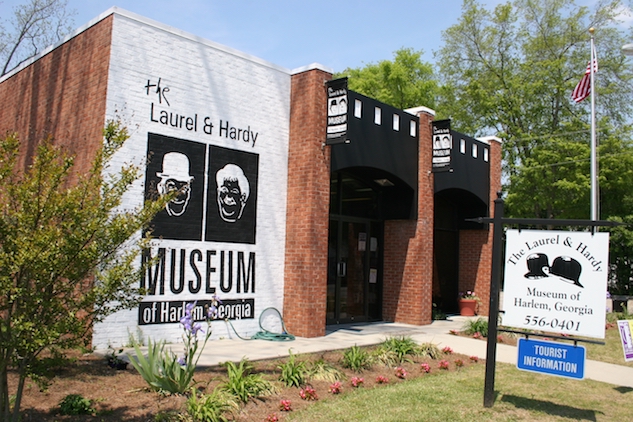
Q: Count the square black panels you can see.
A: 2